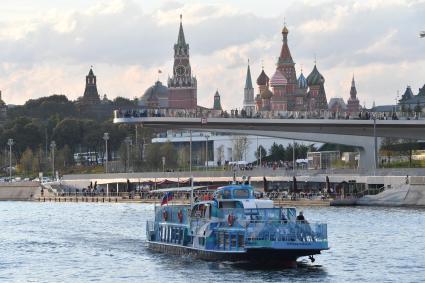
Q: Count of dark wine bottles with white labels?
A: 0